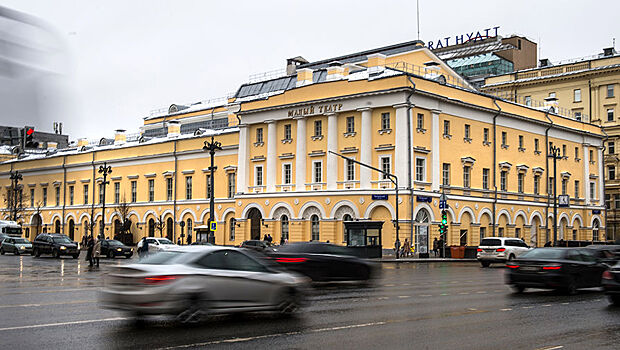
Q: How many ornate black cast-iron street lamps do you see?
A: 4